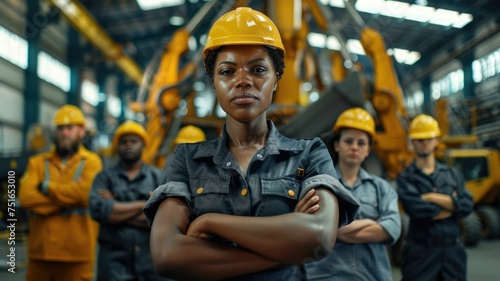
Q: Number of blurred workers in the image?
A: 5